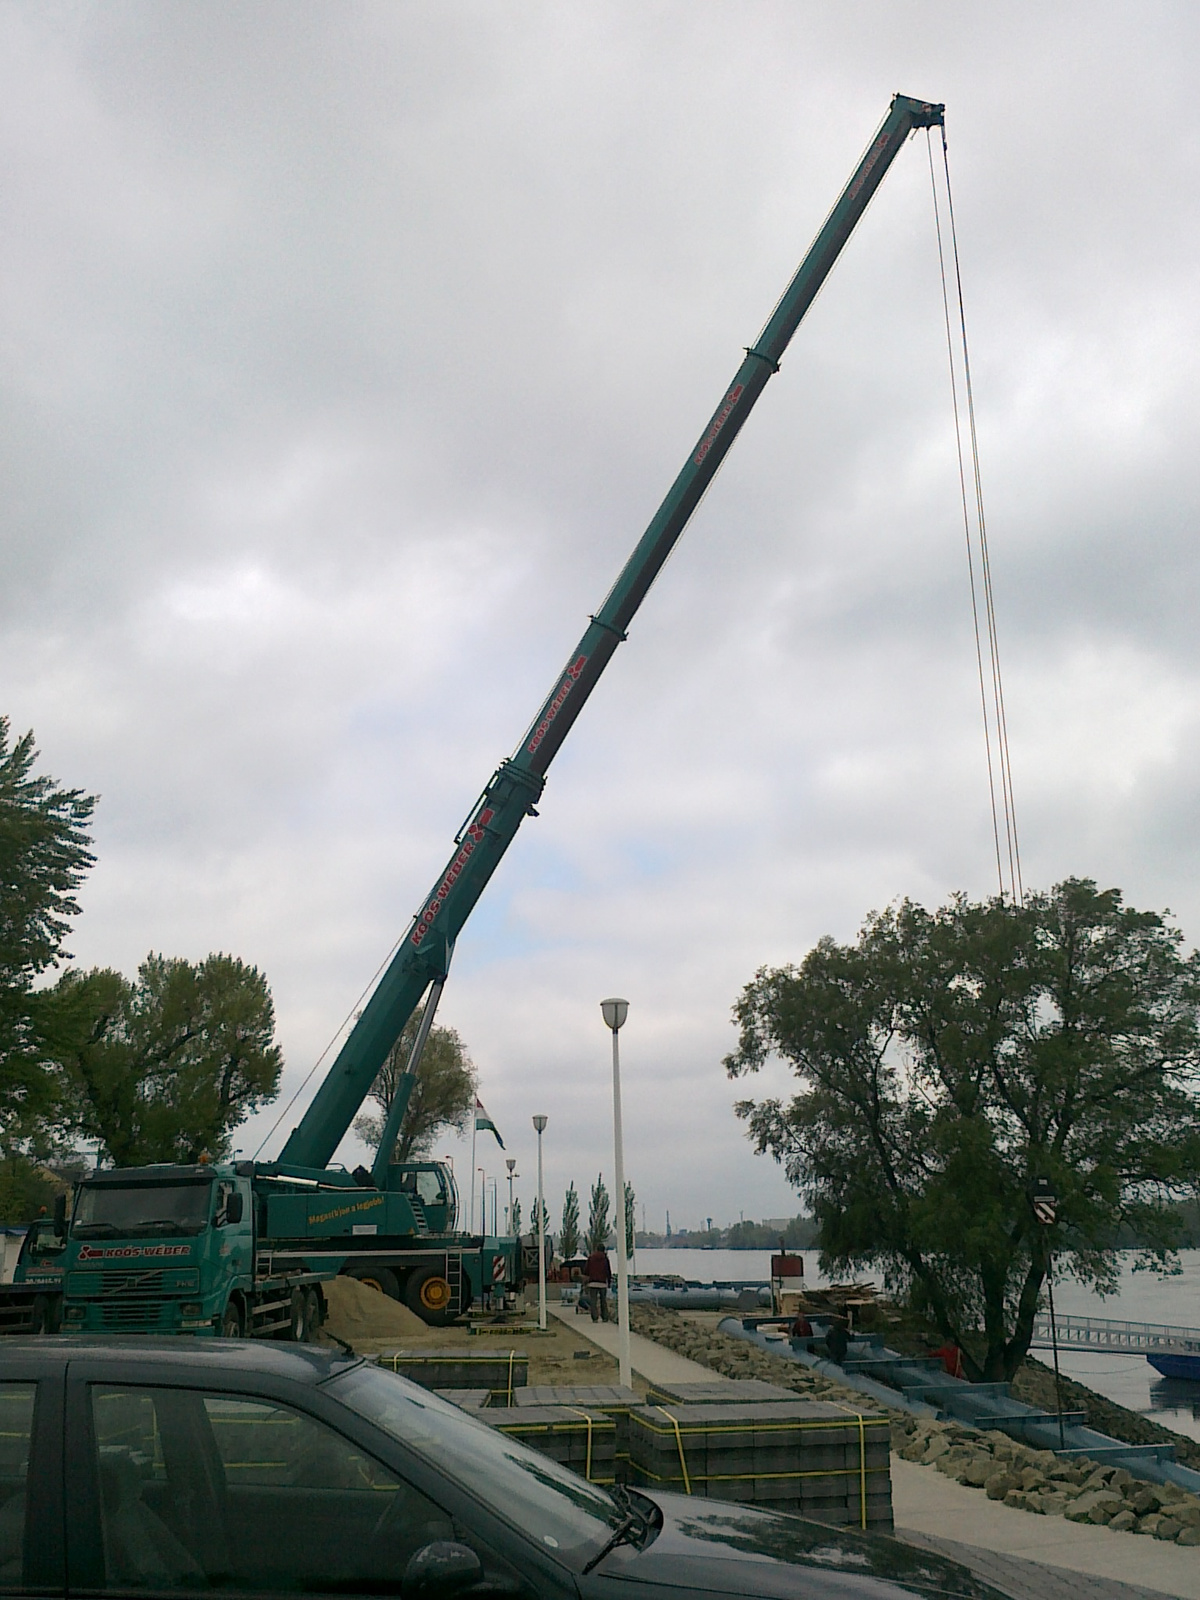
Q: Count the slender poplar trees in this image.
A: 5